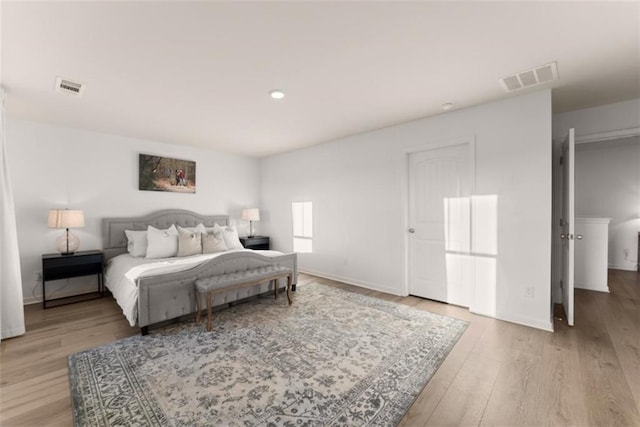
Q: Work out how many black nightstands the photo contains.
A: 2